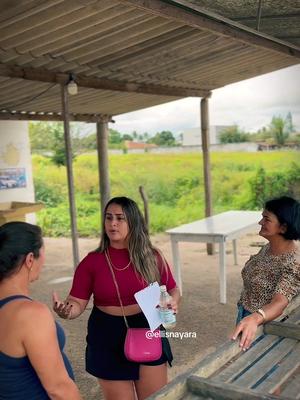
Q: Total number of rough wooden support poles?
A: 3